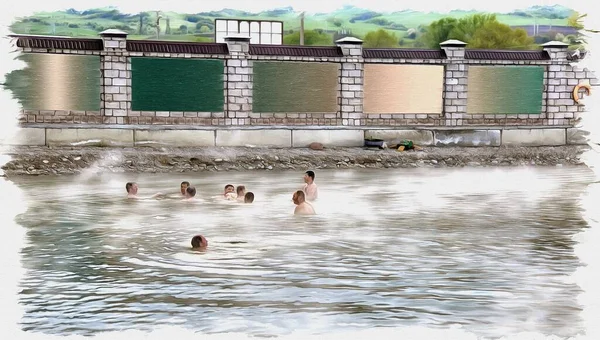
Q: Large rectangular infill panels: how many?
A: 5